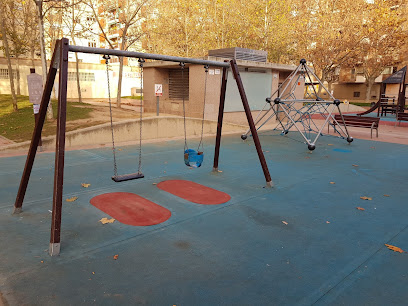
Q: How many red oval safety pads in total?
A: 2